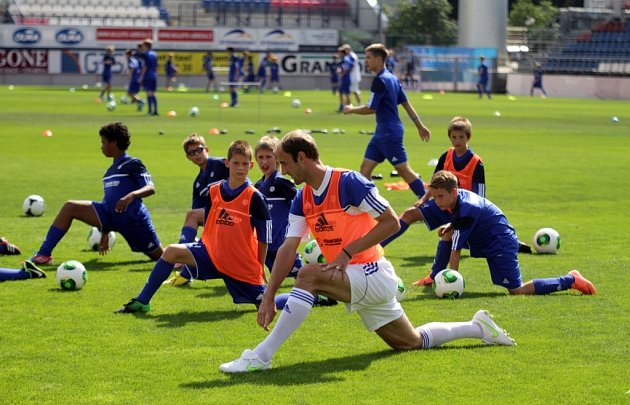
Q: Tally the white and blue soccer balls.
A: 0